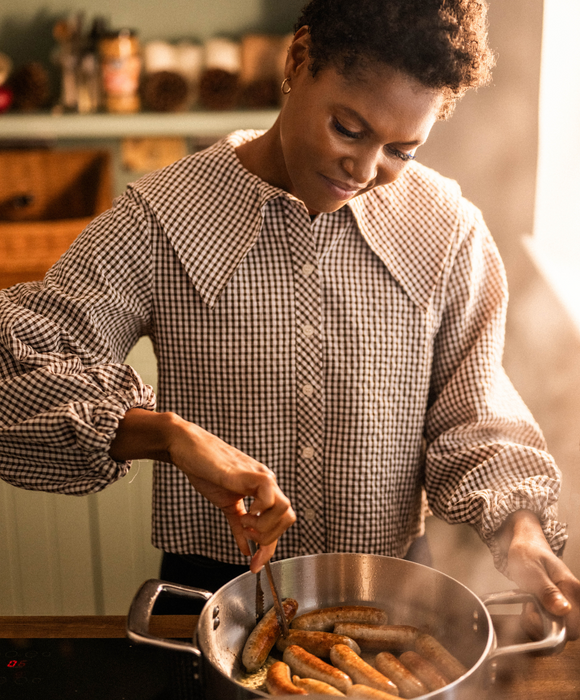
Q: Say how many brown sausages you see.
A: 12